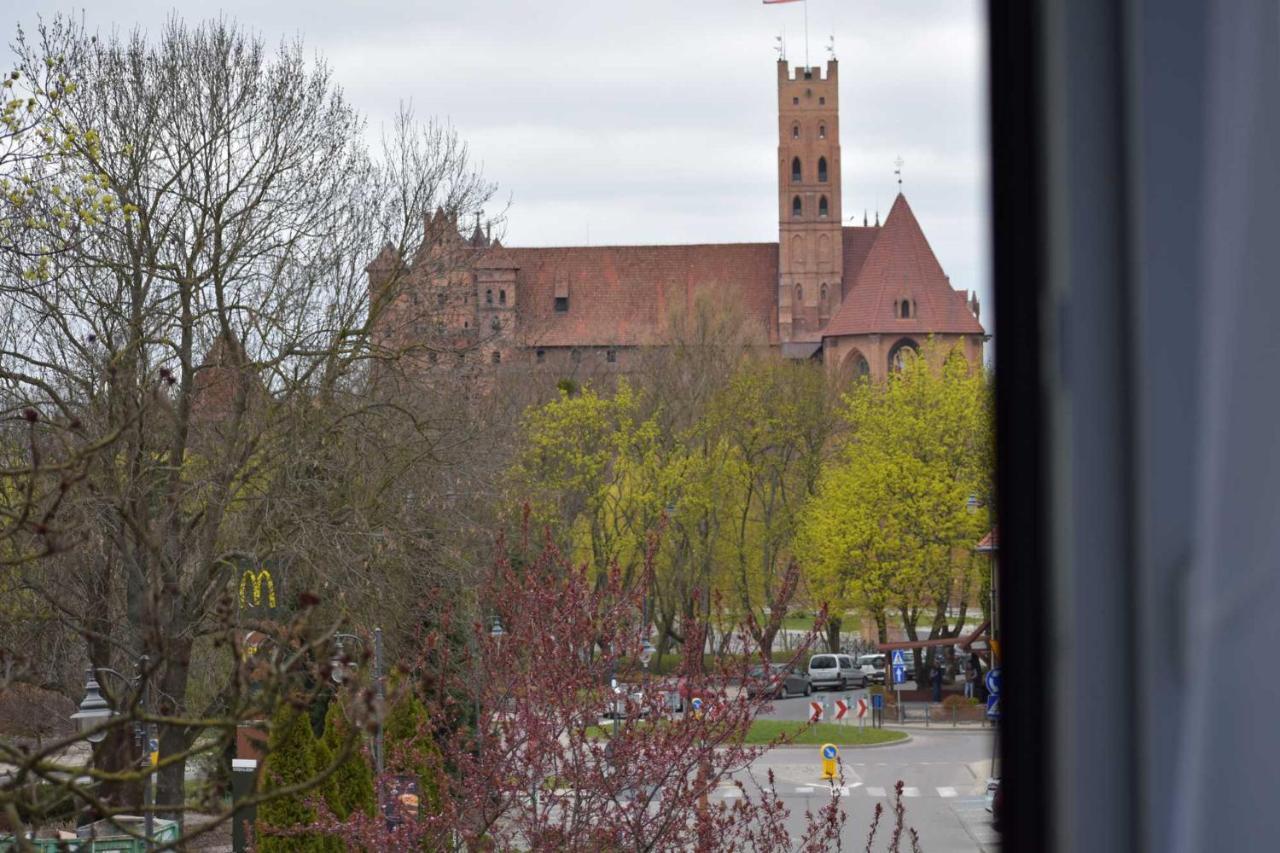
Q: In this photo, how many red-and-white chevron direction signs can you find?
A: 3